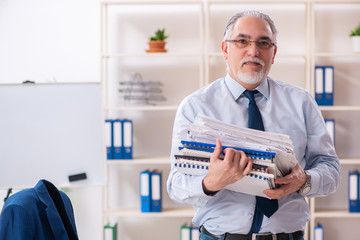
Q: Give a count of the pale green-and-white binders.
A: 2